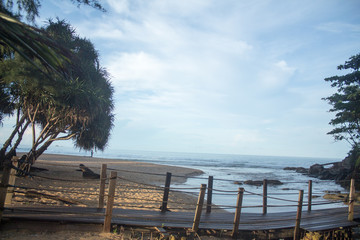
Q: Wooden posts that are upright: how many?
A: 12